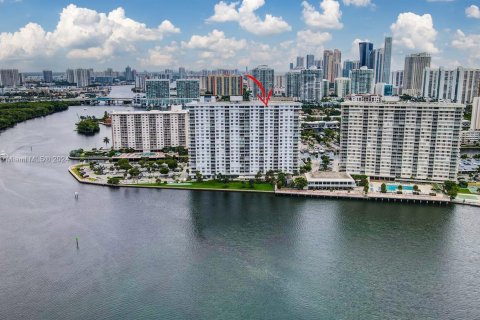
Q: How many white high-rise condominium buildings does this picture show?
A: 3